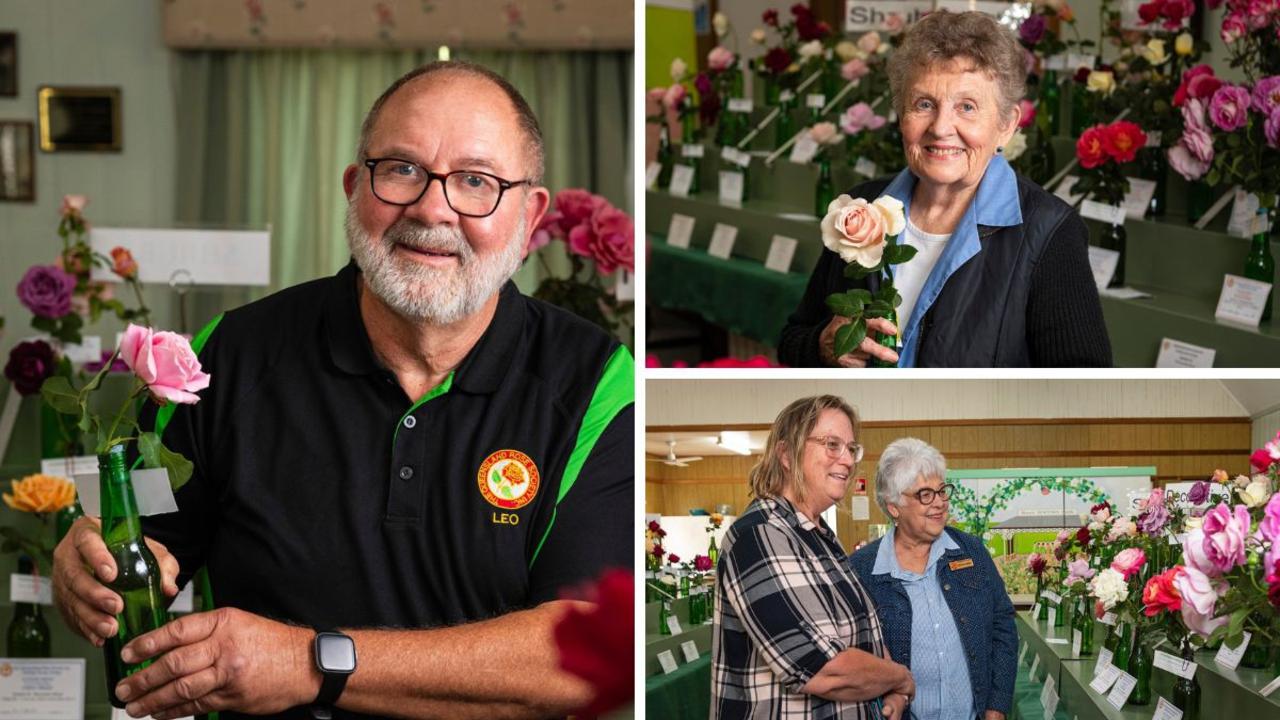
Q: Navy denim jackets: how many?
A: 1